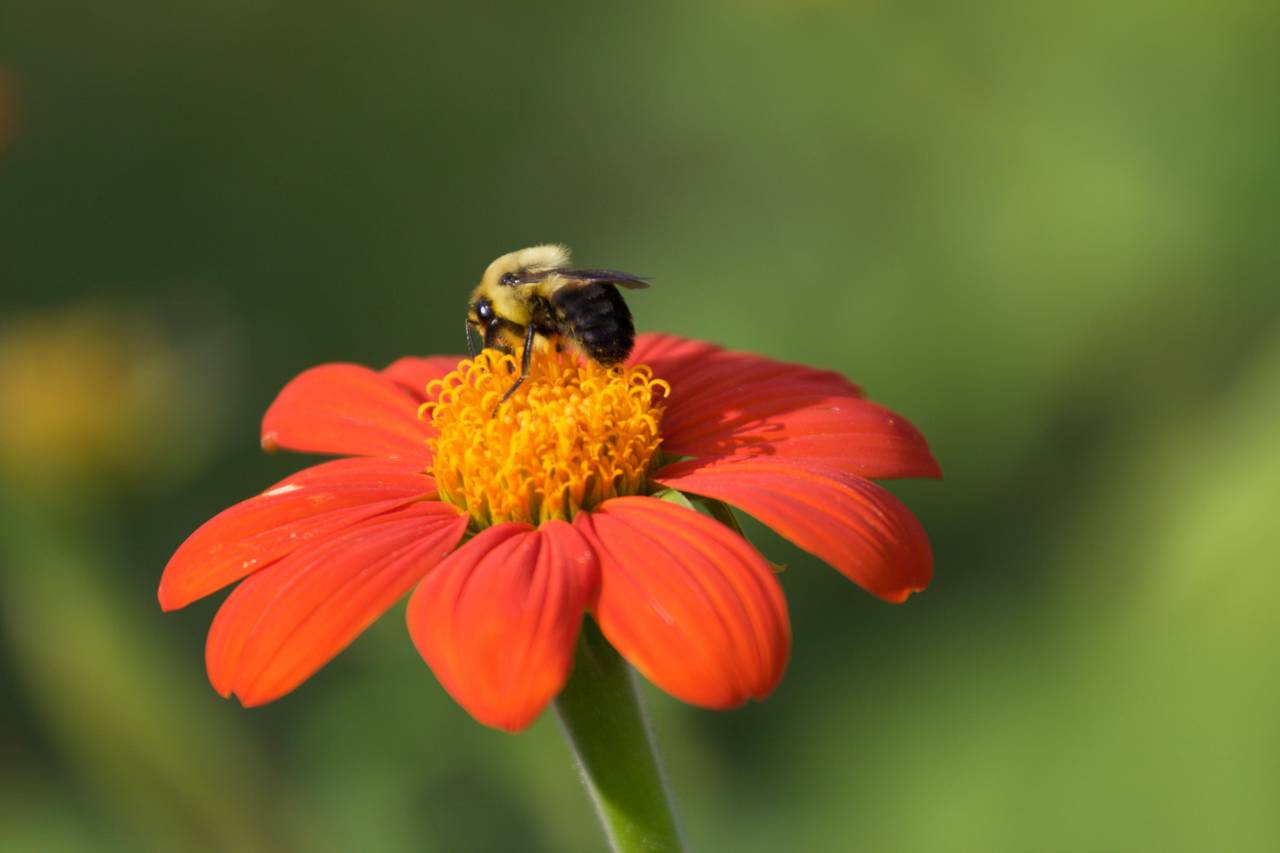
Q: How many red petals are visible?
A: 10